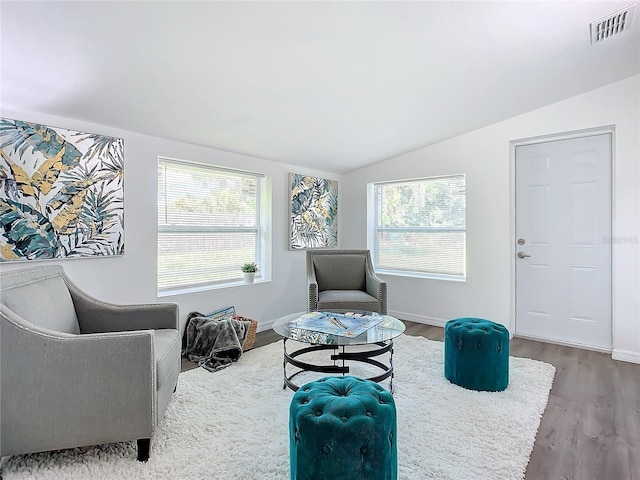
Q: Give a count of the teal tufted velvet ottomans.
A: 2